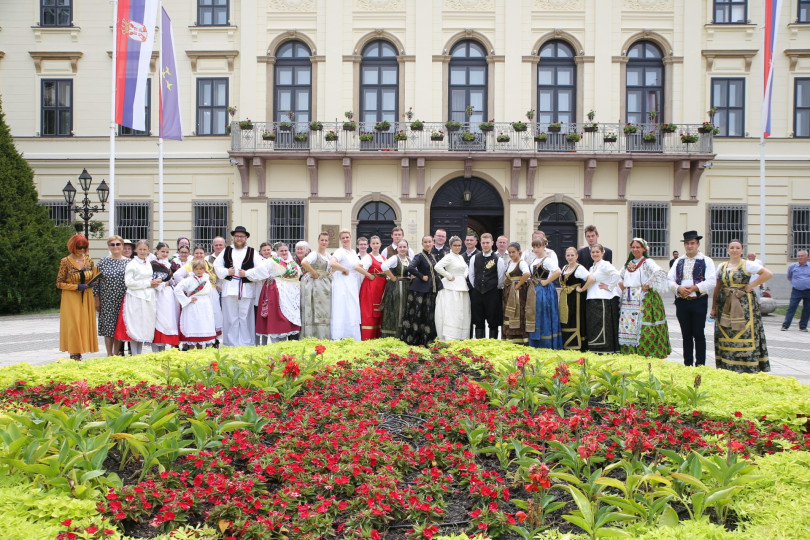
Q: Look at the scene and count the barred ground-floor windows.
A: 7